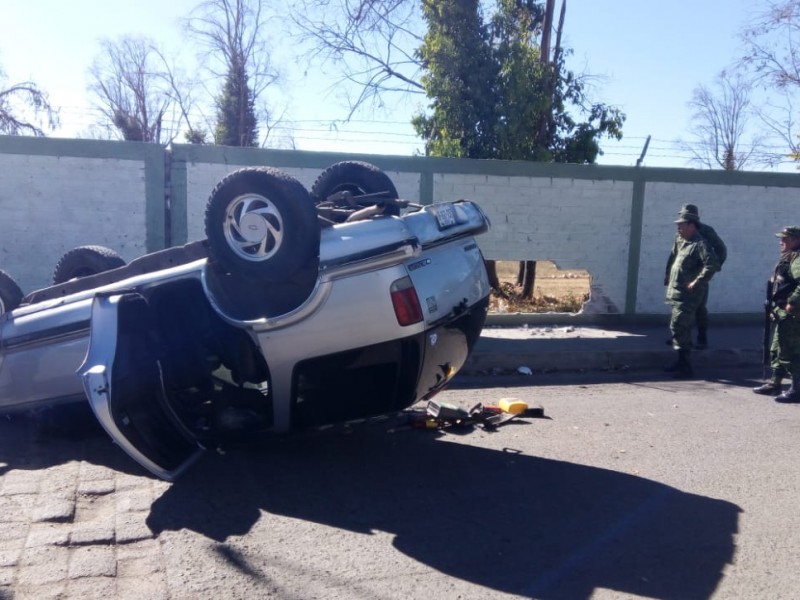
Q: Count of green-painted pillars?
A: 4